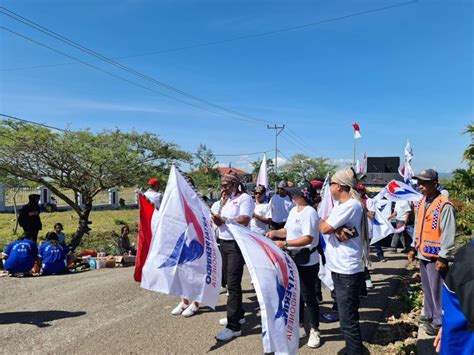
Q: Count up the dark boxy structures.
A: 1